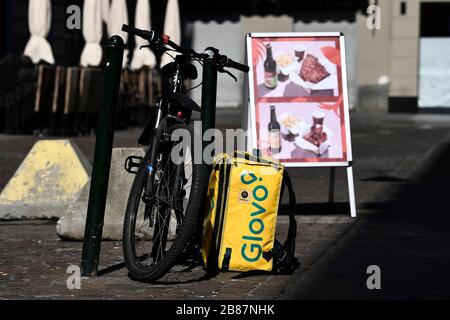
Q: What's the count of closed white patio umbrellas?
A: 5